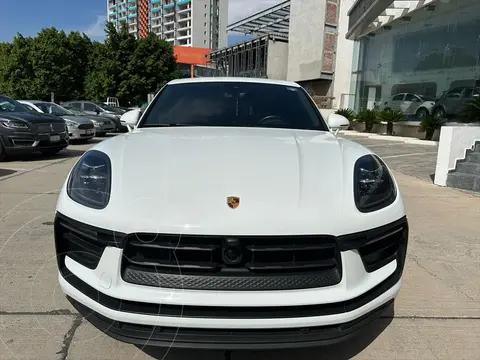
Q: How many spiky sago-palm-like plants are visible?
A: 5